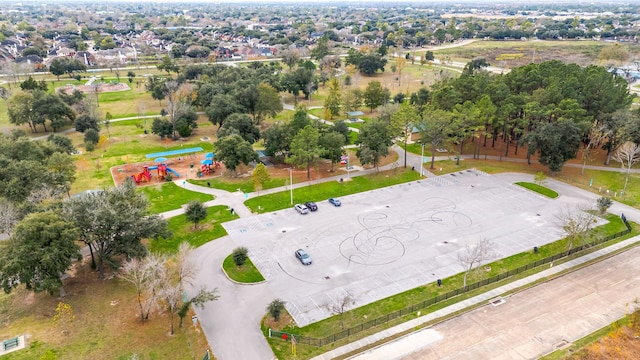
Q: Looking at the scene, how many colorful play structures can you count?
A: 2